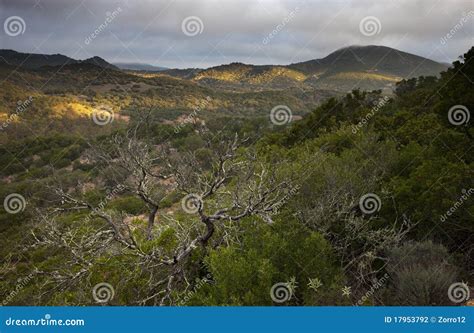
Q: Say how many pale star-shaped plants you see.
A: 3